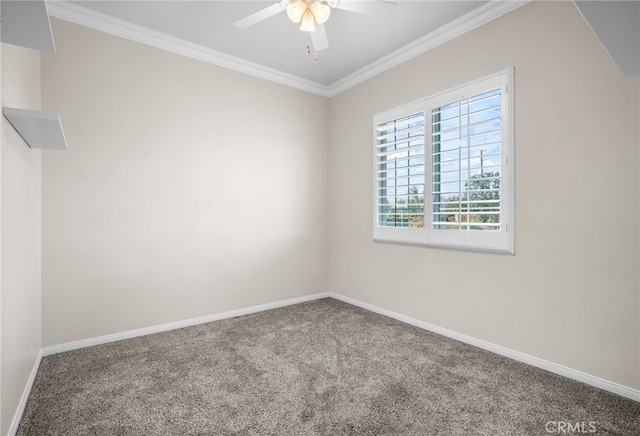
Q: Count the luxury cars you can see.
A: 0